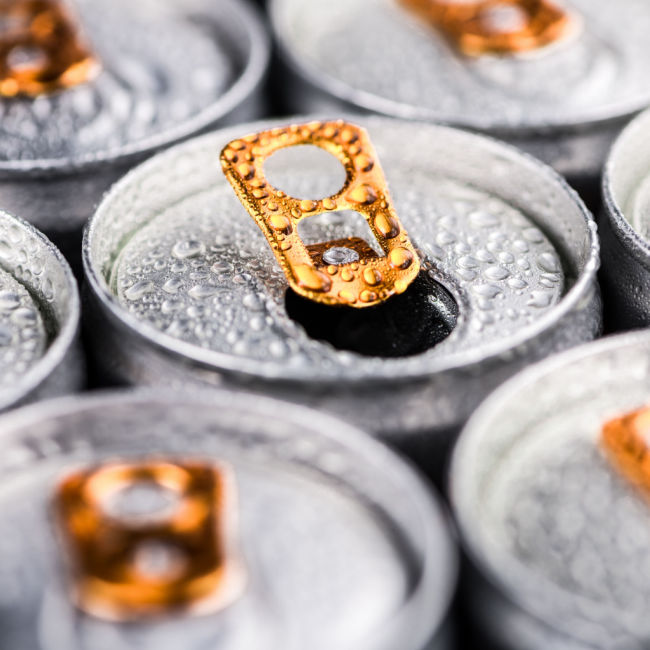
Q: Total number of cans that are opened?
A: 1